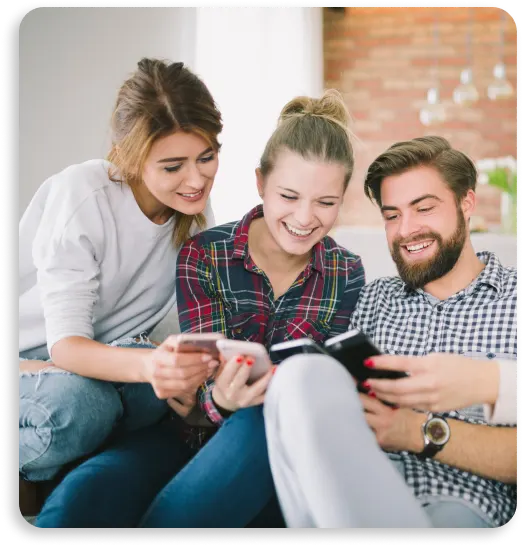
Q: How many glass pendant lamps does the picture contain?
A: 3